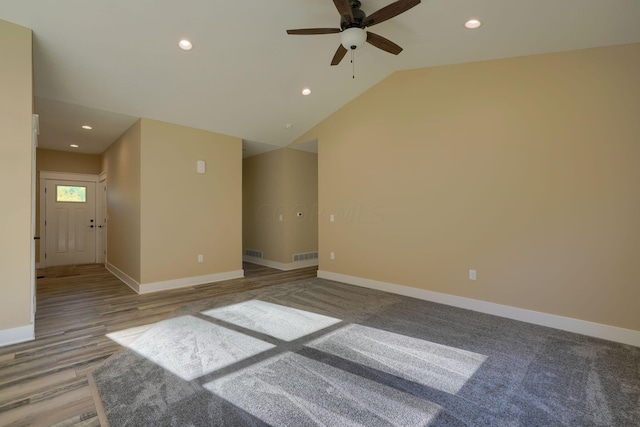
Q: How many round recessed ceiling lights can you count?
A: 5